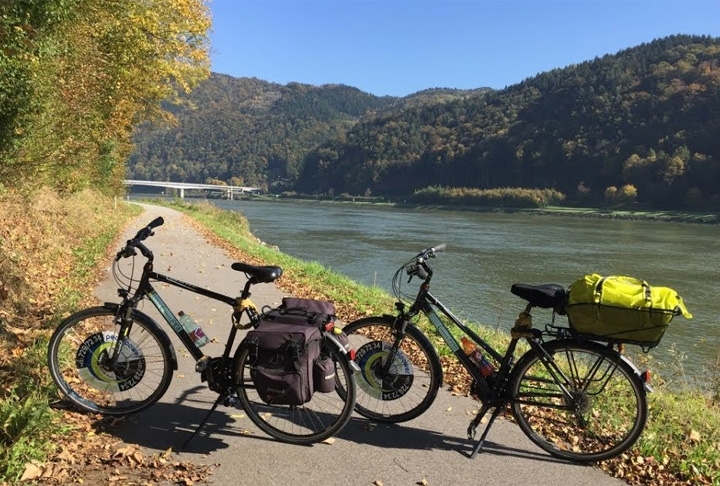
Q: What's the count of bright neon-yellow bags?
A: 1